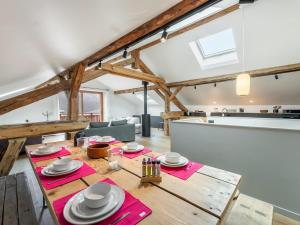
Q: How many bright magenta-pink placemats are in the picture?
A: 6